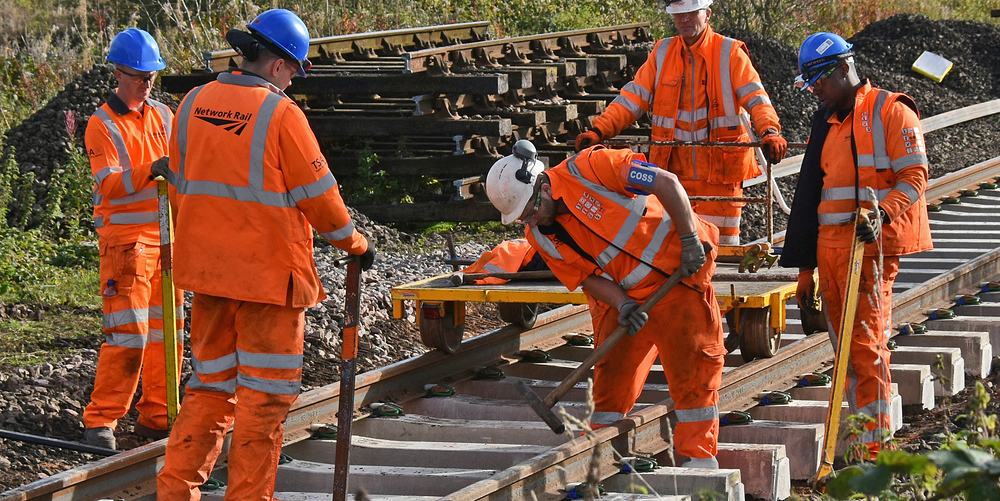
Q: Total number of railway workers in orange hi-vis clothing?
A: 5